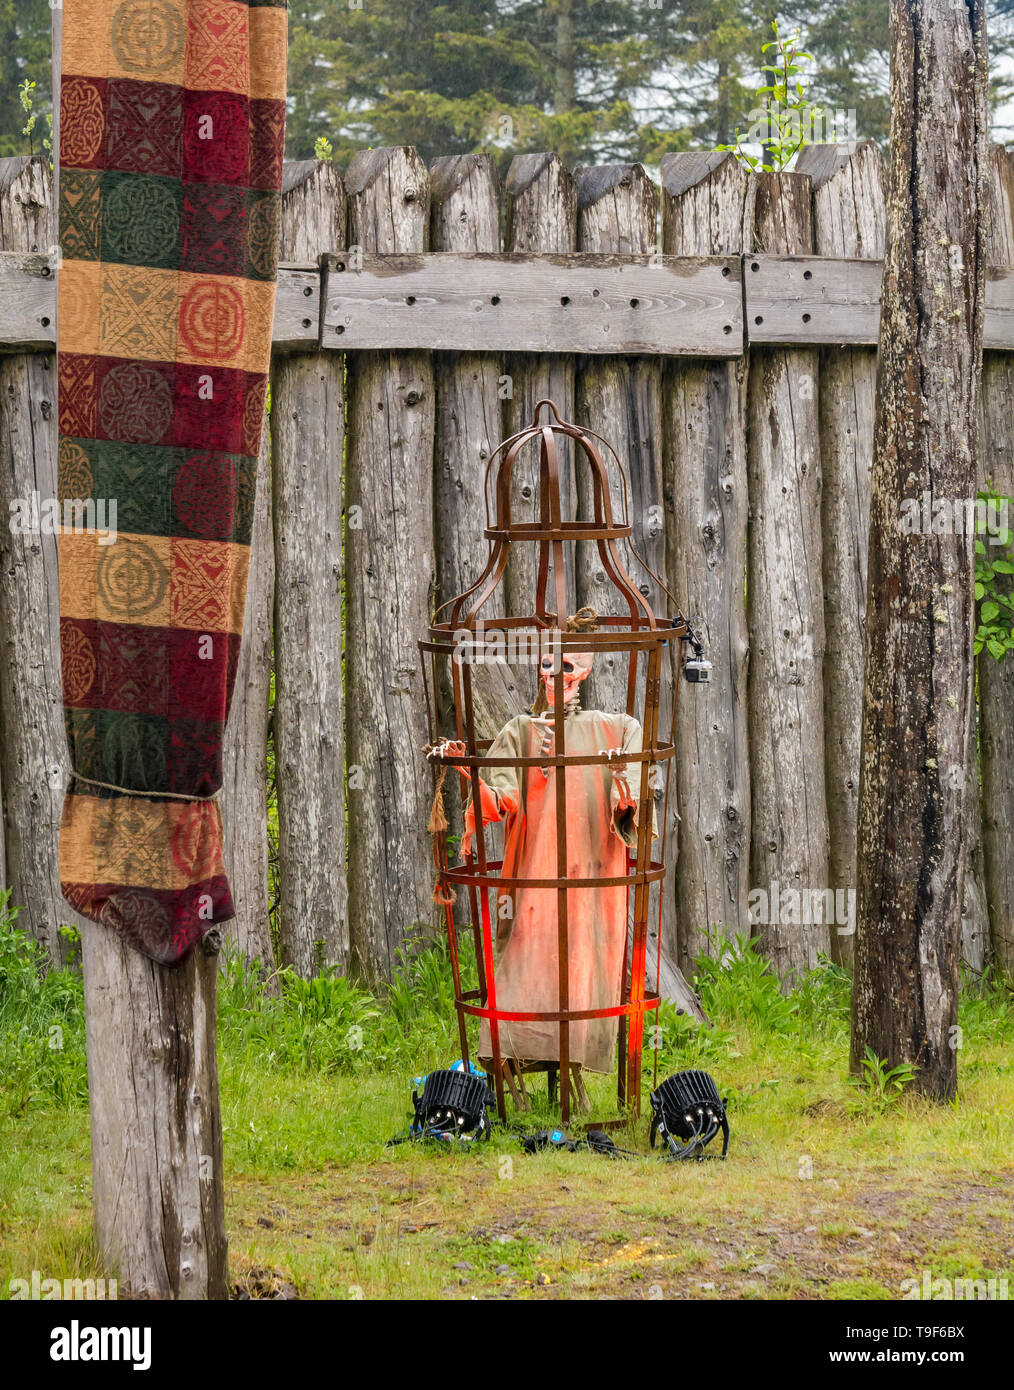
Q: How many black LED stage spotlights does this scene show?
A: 2